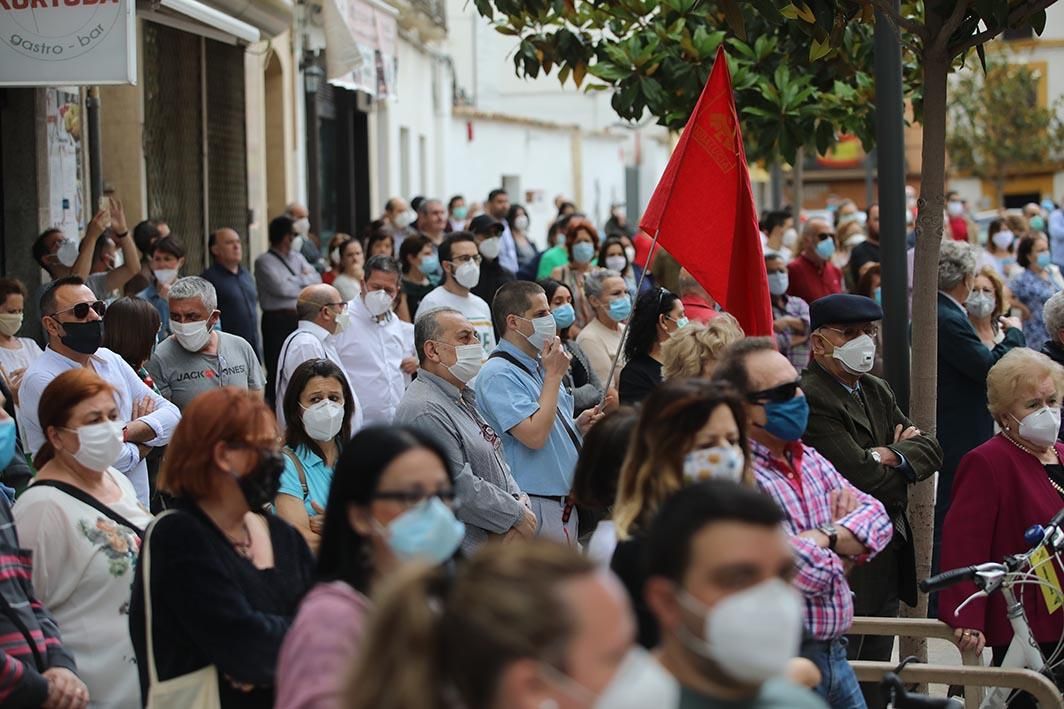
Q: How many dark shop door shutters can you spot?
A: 2